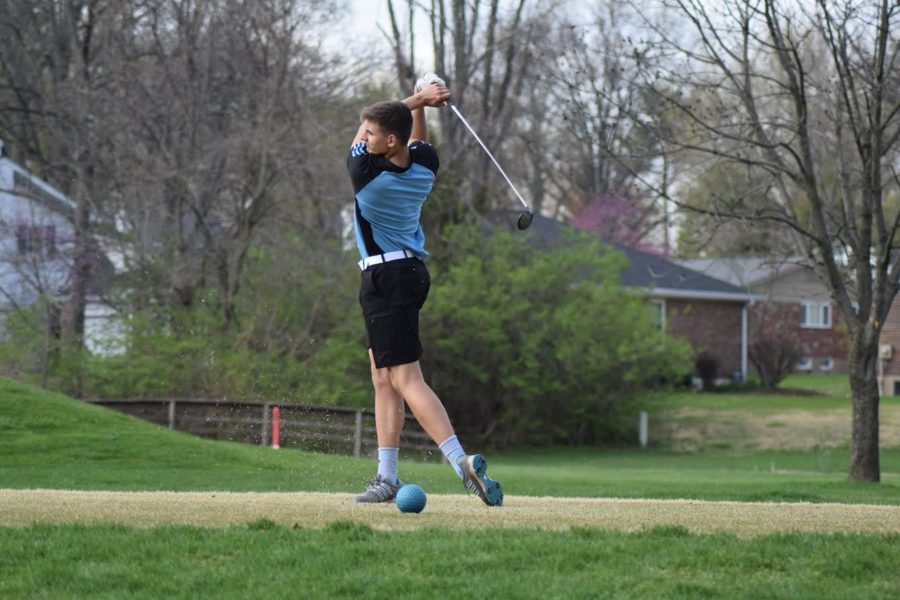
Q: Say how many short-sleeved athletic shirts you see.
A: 1